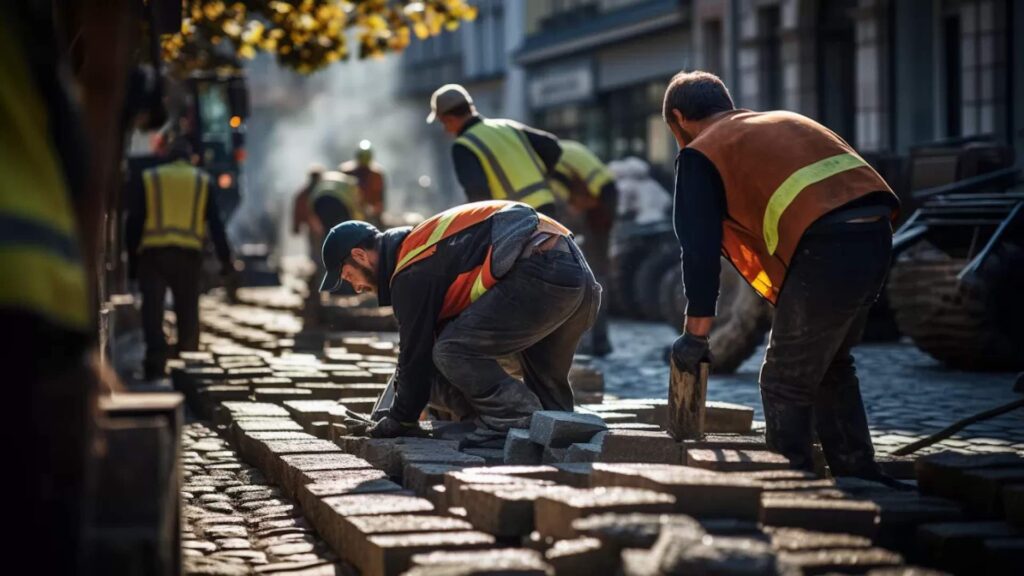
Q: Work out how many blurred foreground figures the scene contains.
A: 1